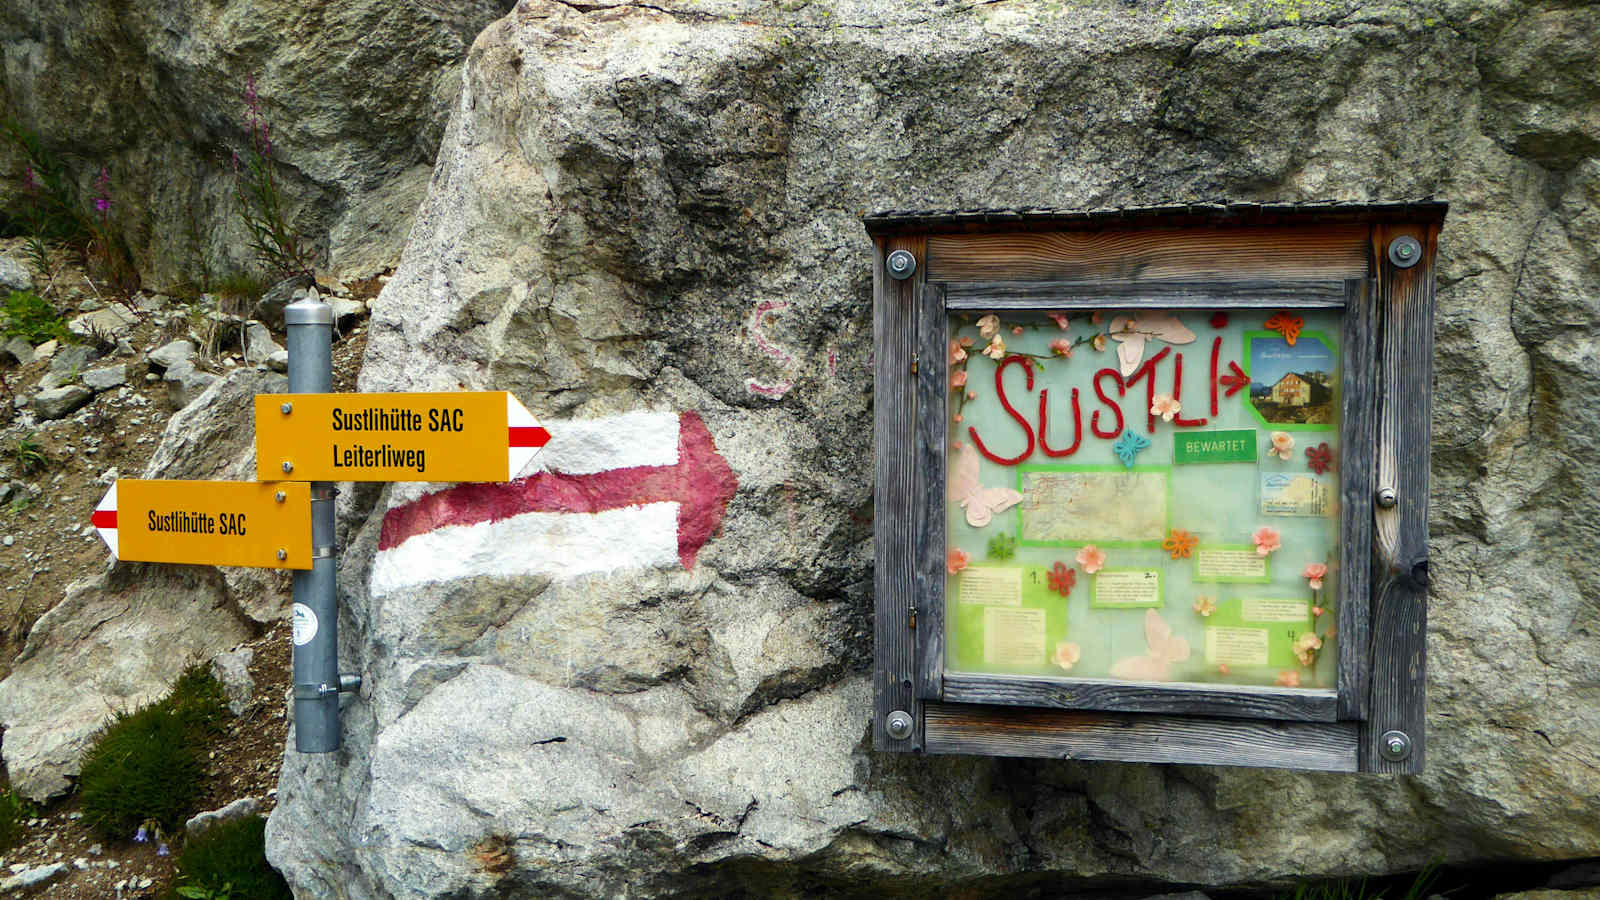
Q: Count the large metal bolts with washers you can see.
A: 4